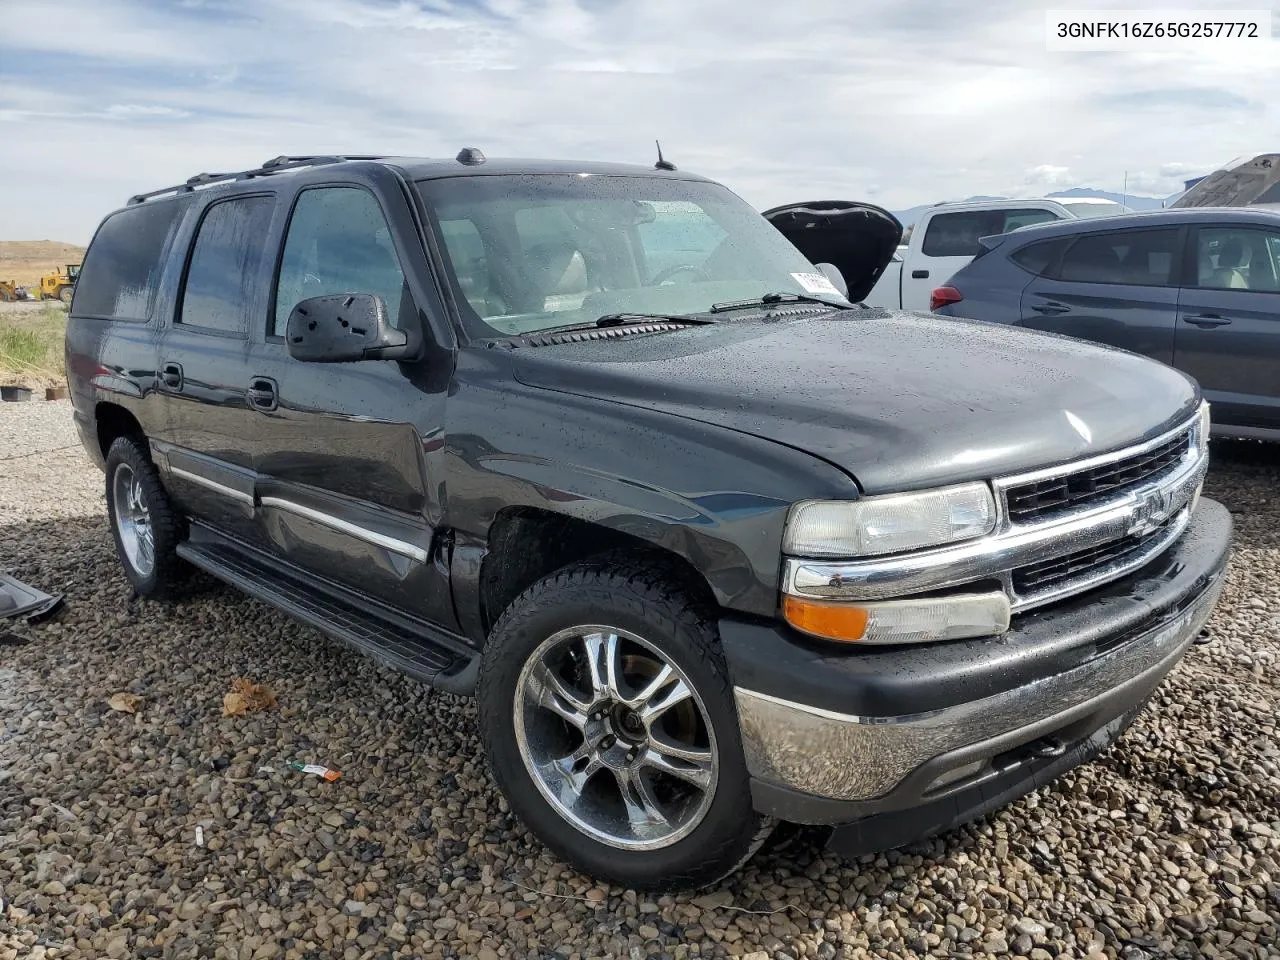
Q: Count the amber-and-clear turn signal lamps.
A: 1